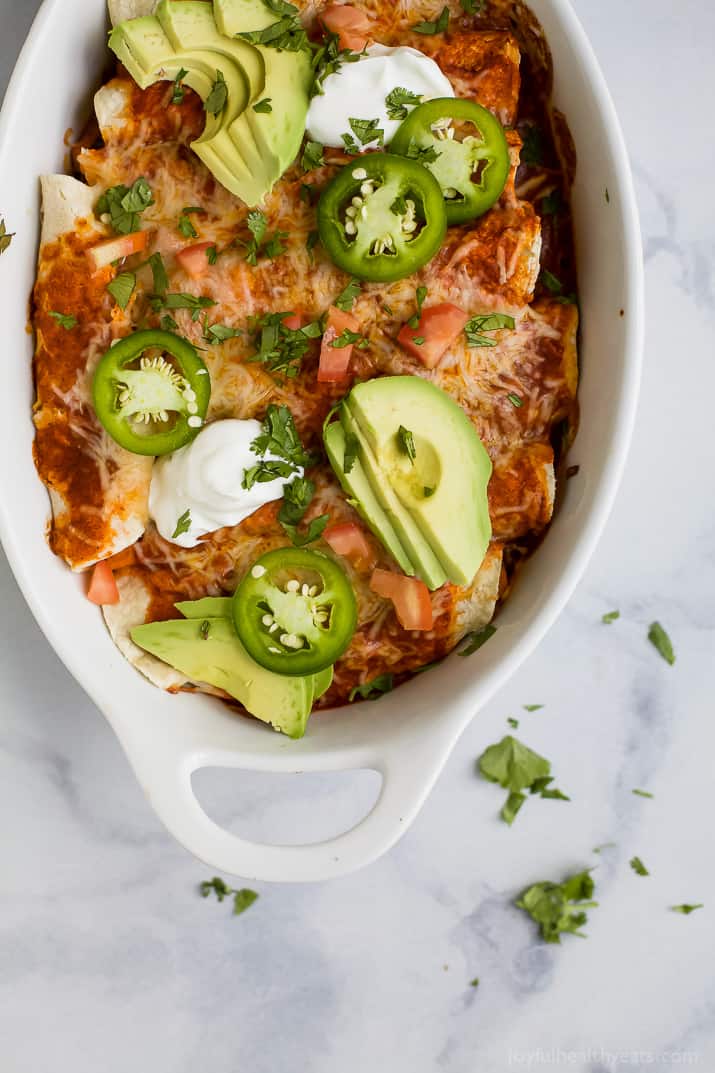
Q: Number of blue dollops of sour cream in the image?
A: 0